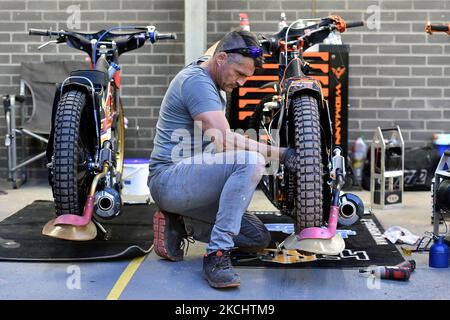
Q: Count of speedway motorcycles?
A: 2